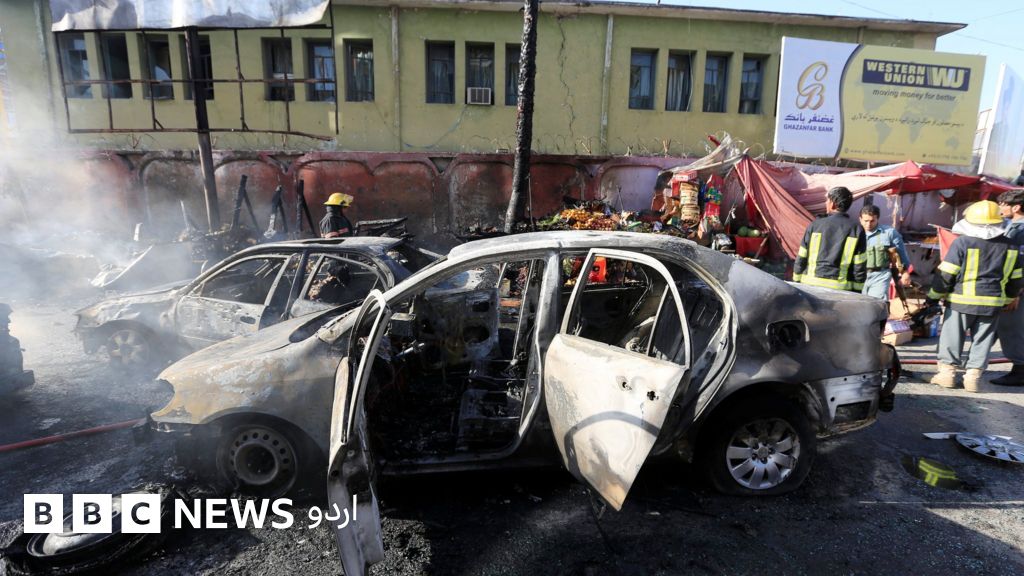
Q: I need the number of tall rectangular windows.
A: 14